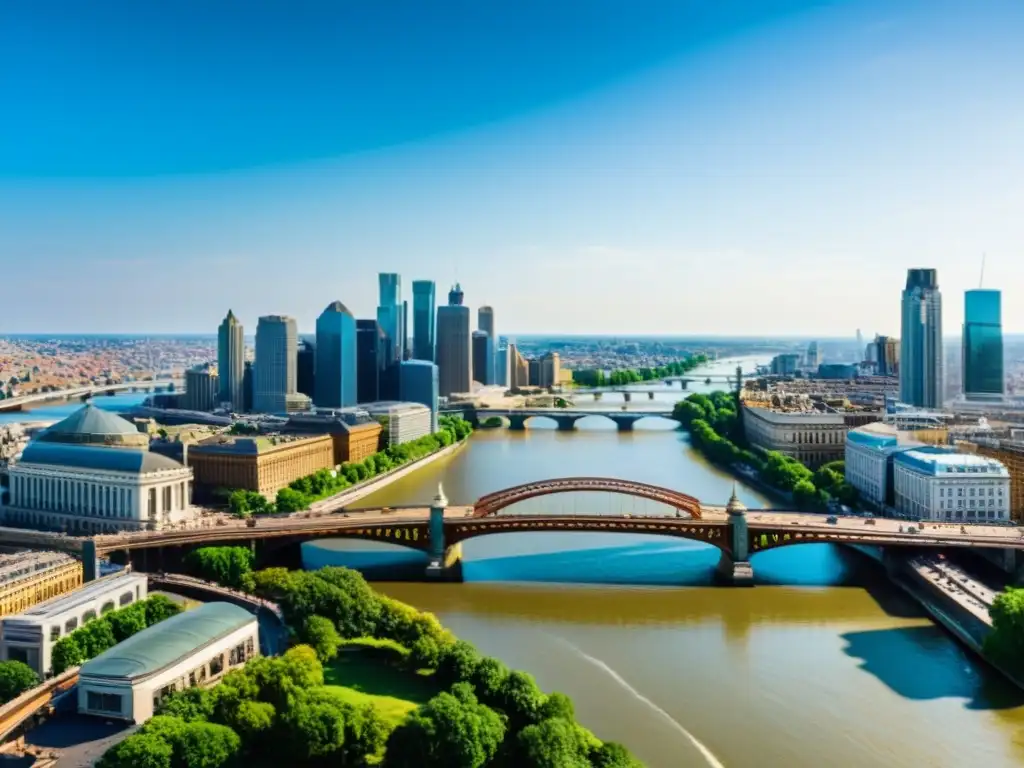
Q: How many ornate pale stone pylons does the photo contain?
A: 2